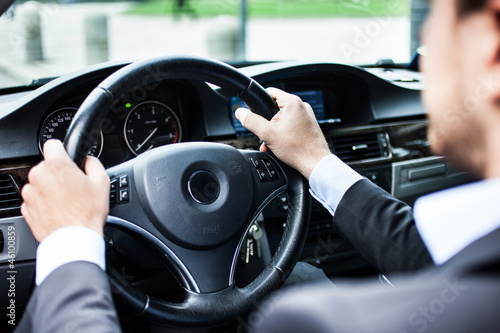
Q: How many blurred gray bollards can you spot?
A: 3